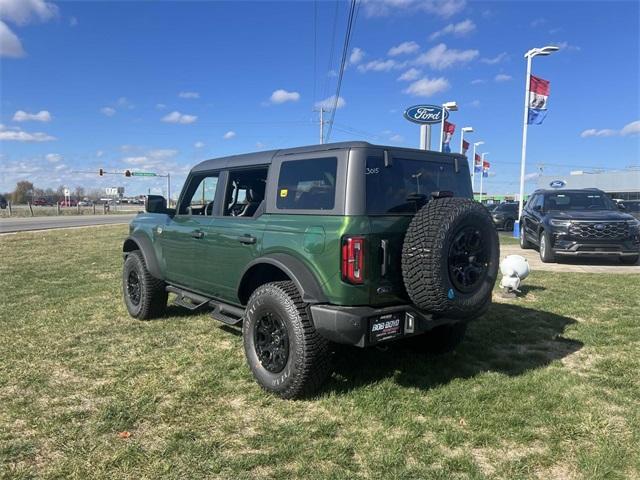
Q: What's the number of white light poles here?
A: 5